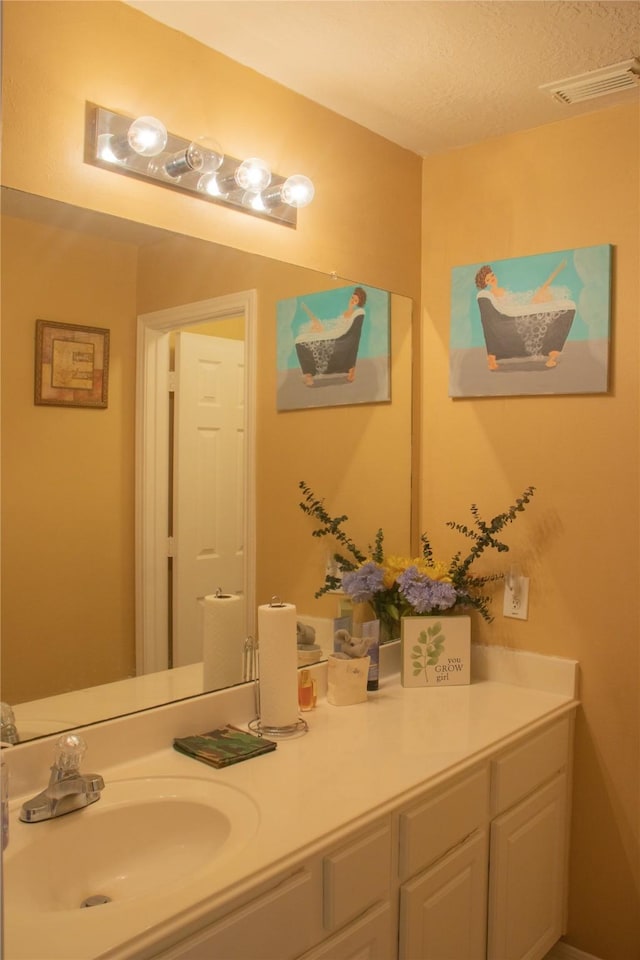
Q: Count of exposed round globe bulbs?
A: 4